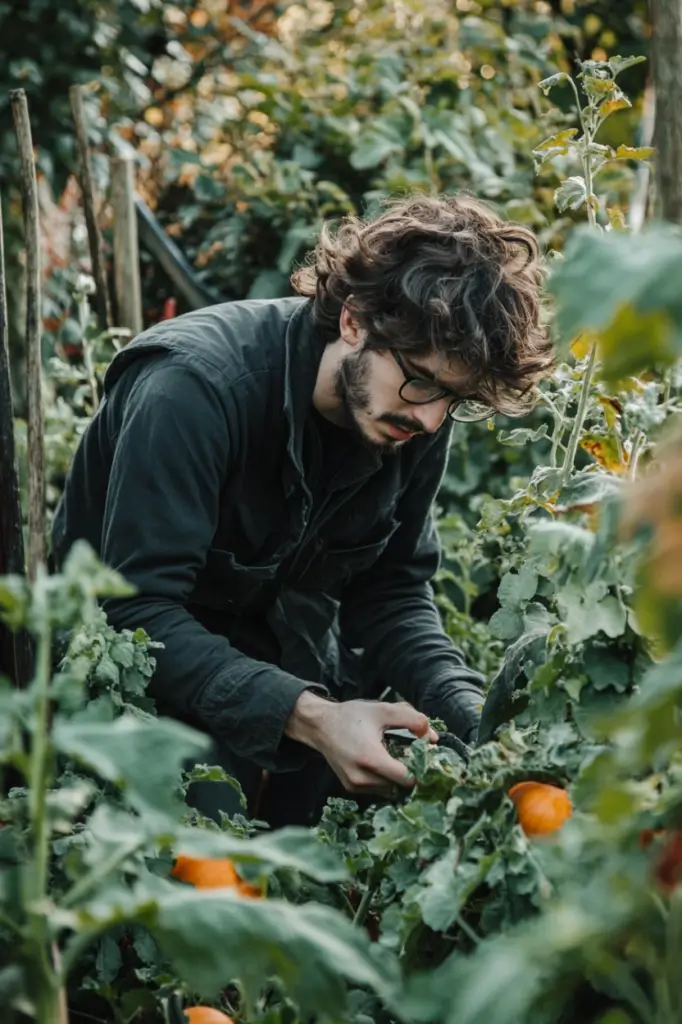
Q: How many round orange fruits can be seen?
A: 3